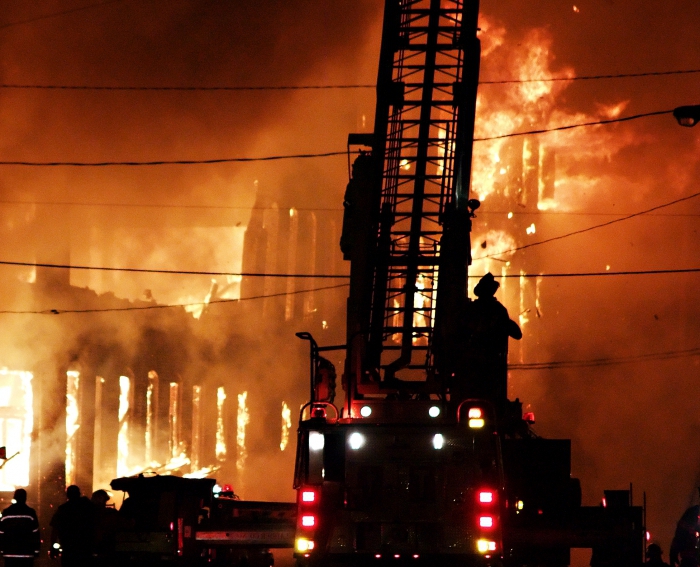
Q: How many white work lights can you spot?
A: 5